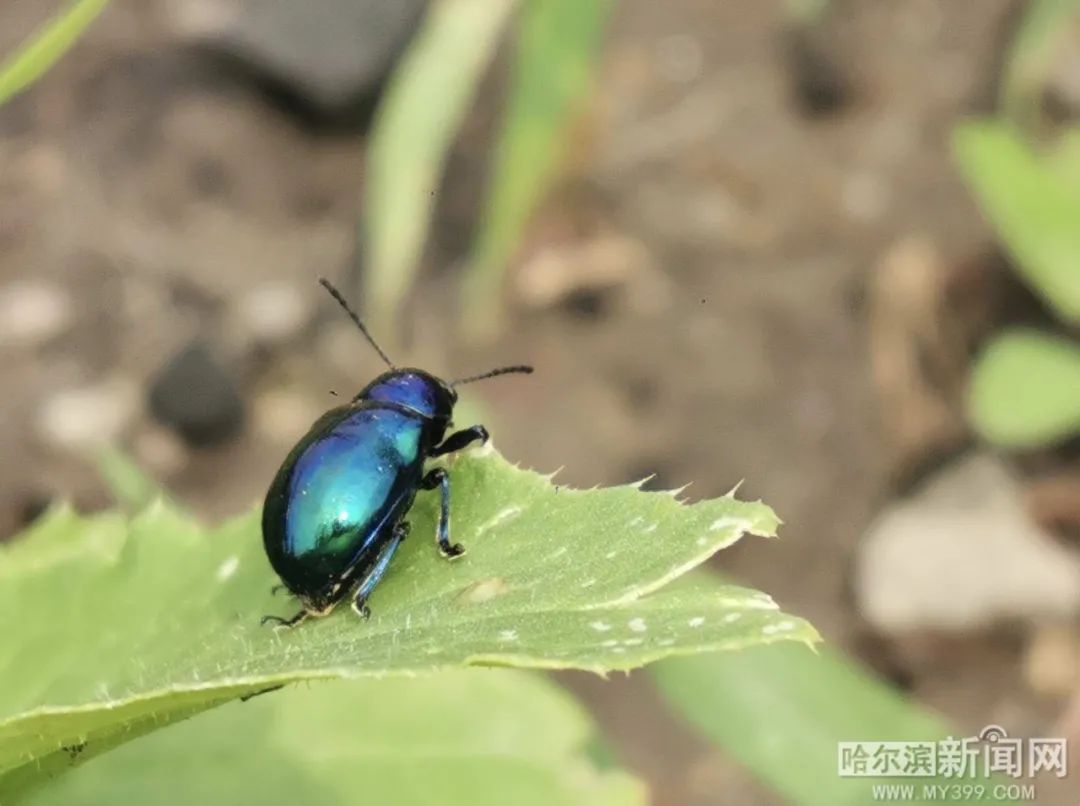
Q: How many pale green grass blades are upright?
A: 2